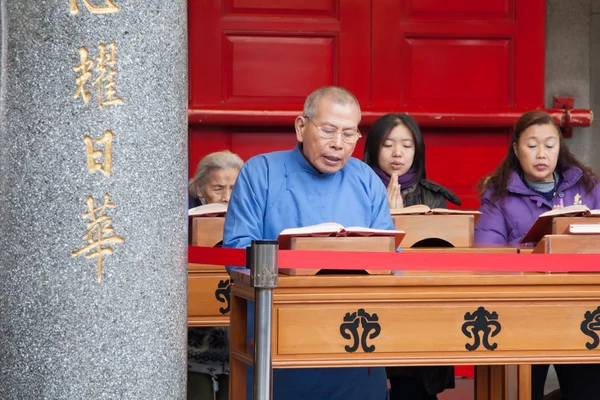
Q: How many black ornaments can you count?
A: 4